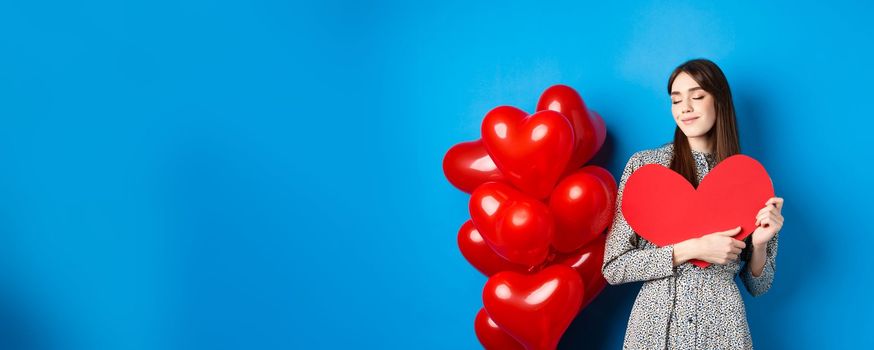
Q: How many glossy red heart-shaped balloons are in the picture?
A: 9